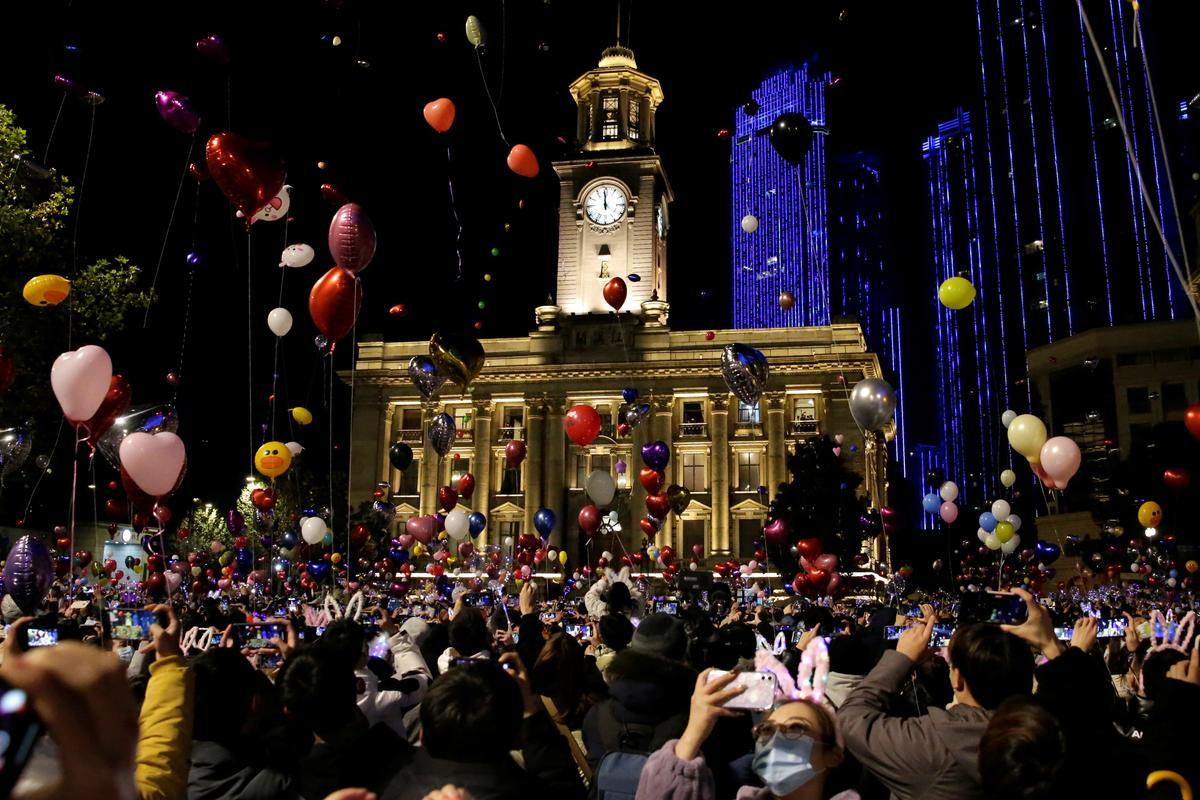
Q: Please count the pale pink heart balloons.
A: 2